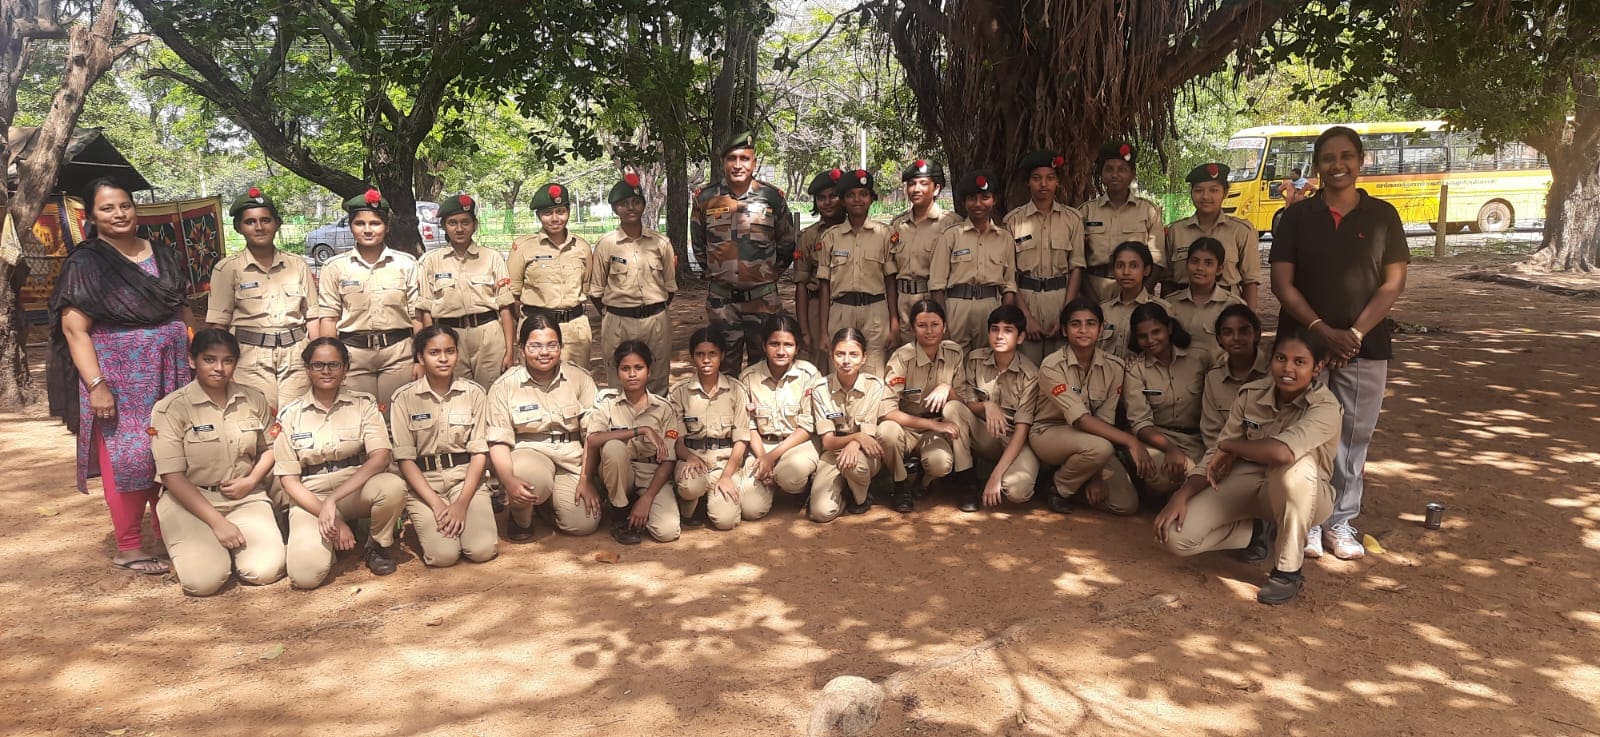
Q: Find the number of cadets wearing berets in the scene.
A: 12